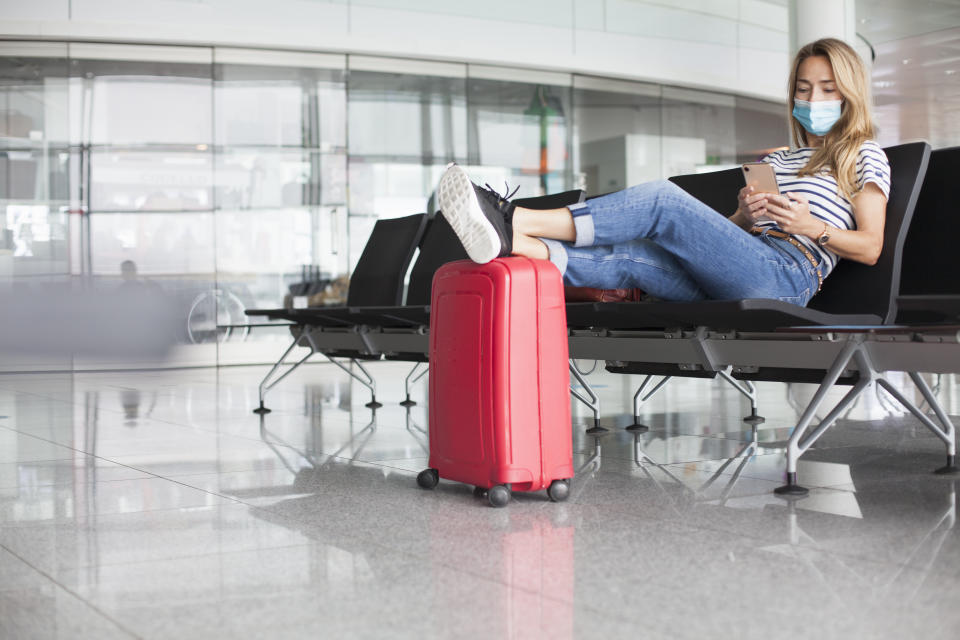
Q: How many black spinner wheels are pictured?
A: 4